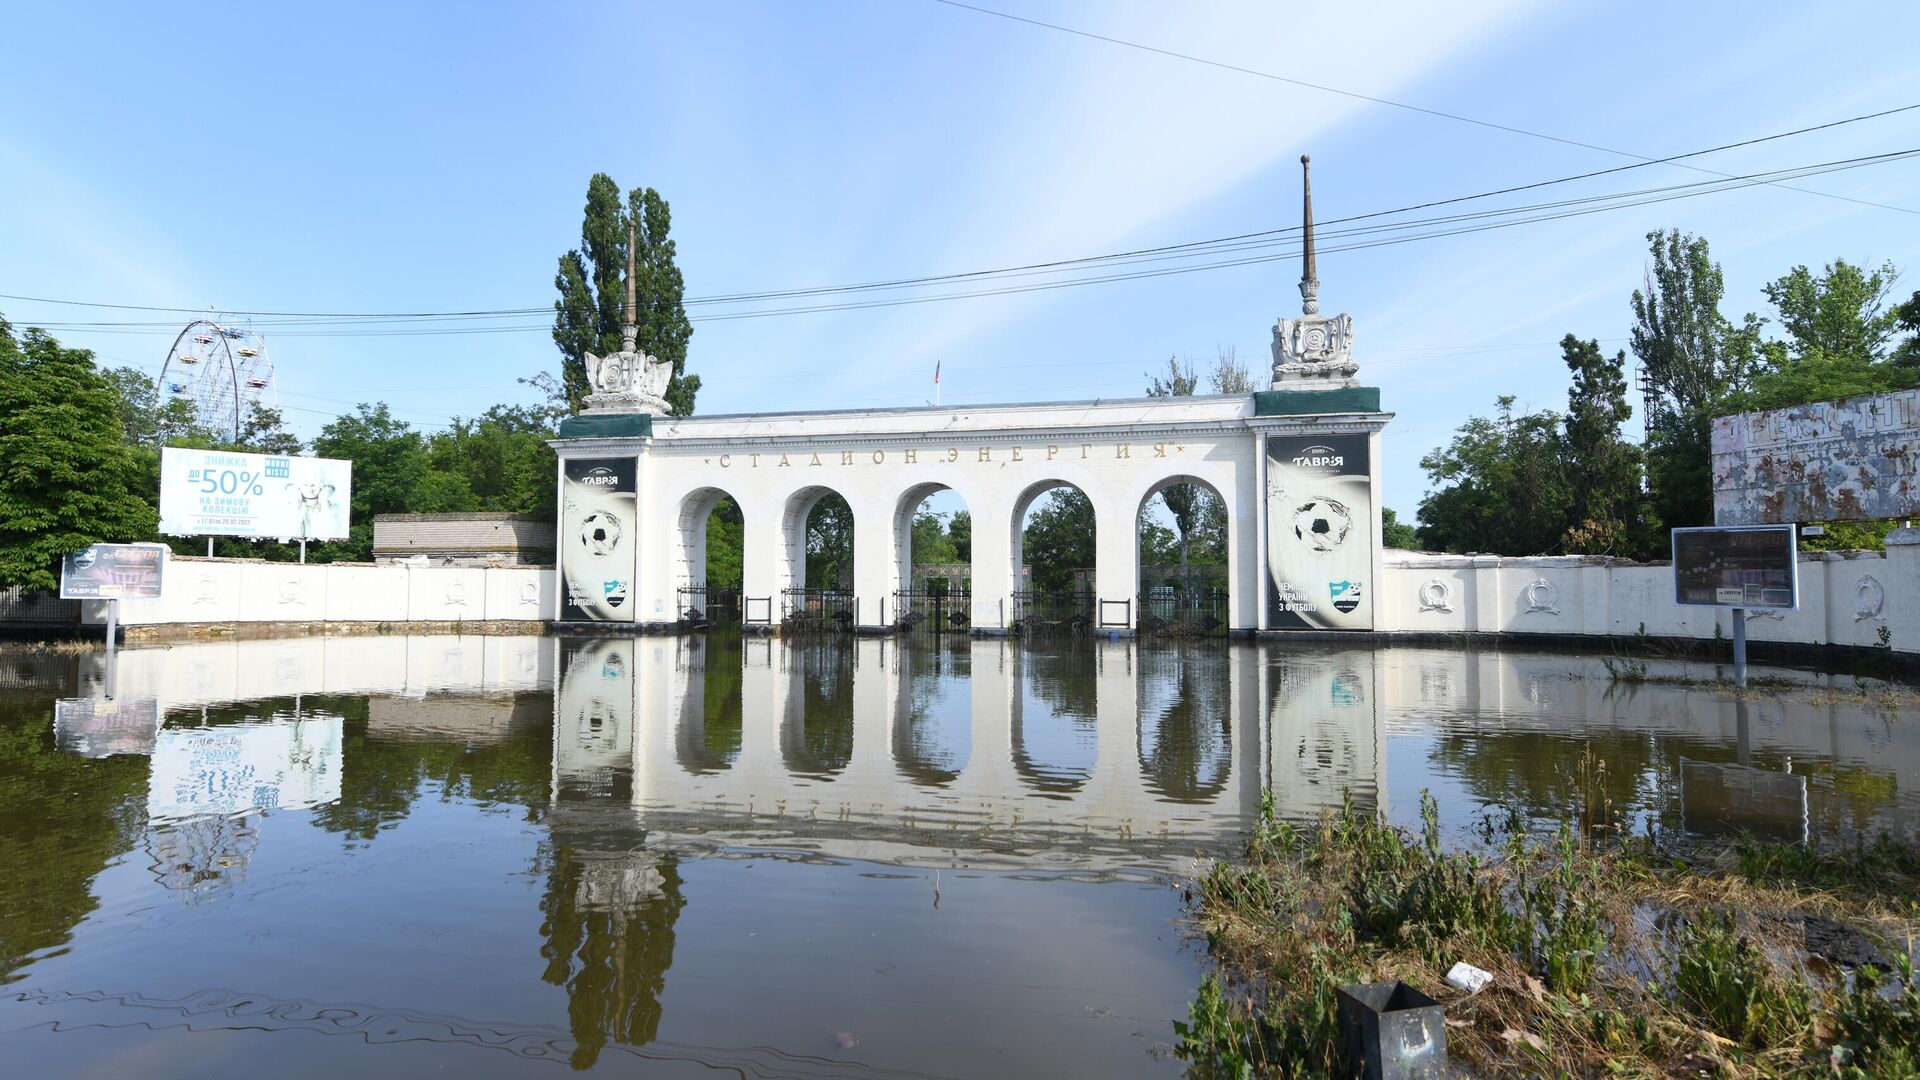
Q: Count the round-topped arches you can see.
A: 5